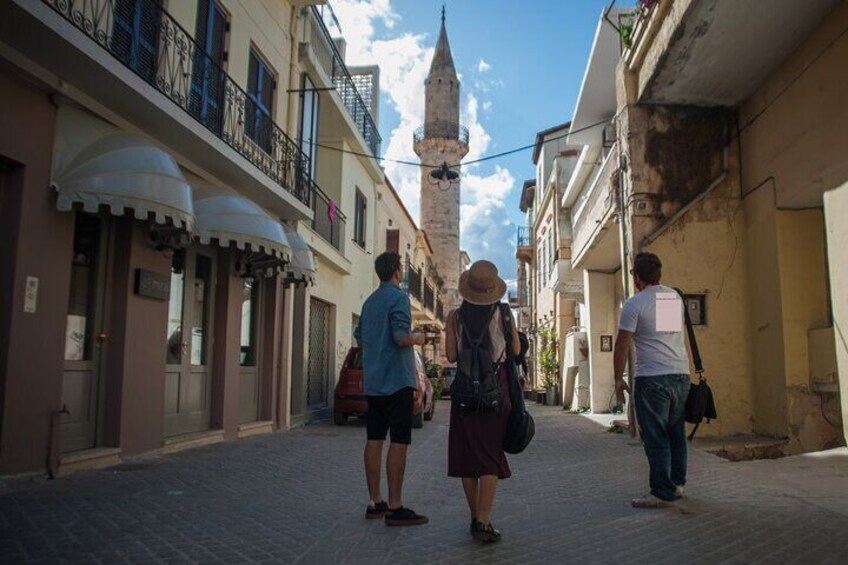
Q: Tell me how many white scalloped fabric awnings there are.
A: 3